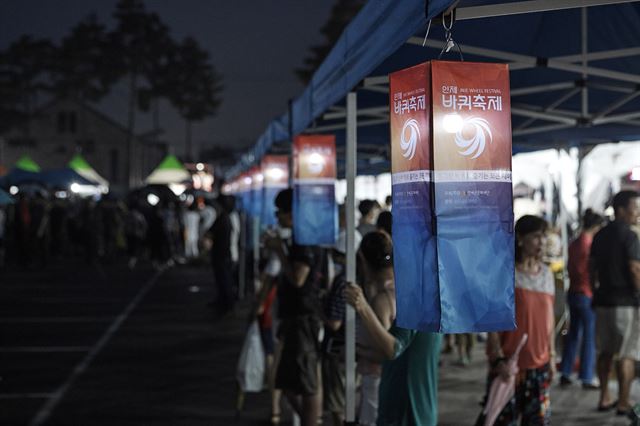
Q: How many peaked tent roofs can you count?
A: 3